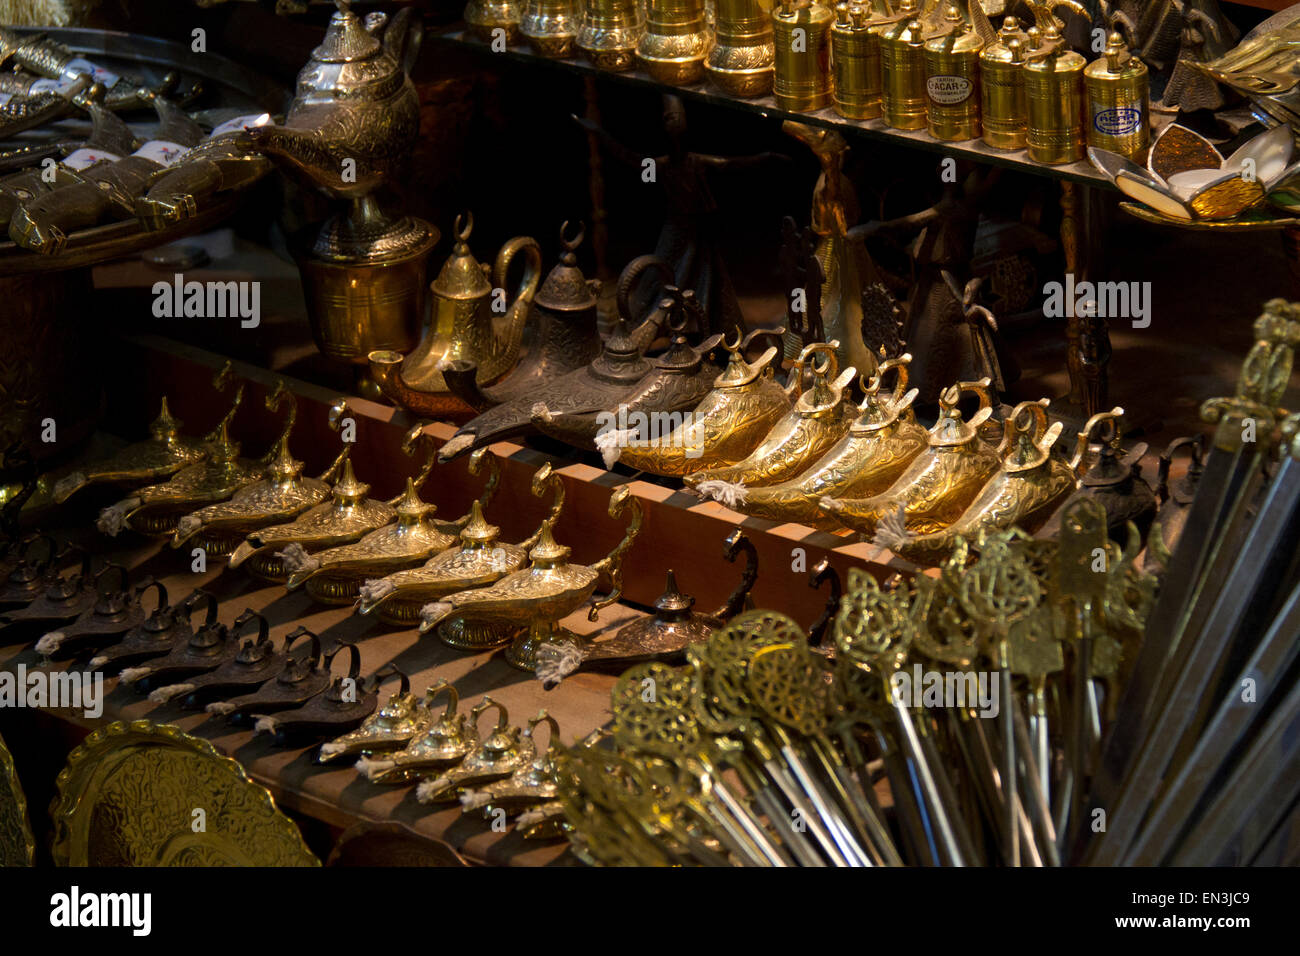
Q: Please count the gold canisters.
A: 7